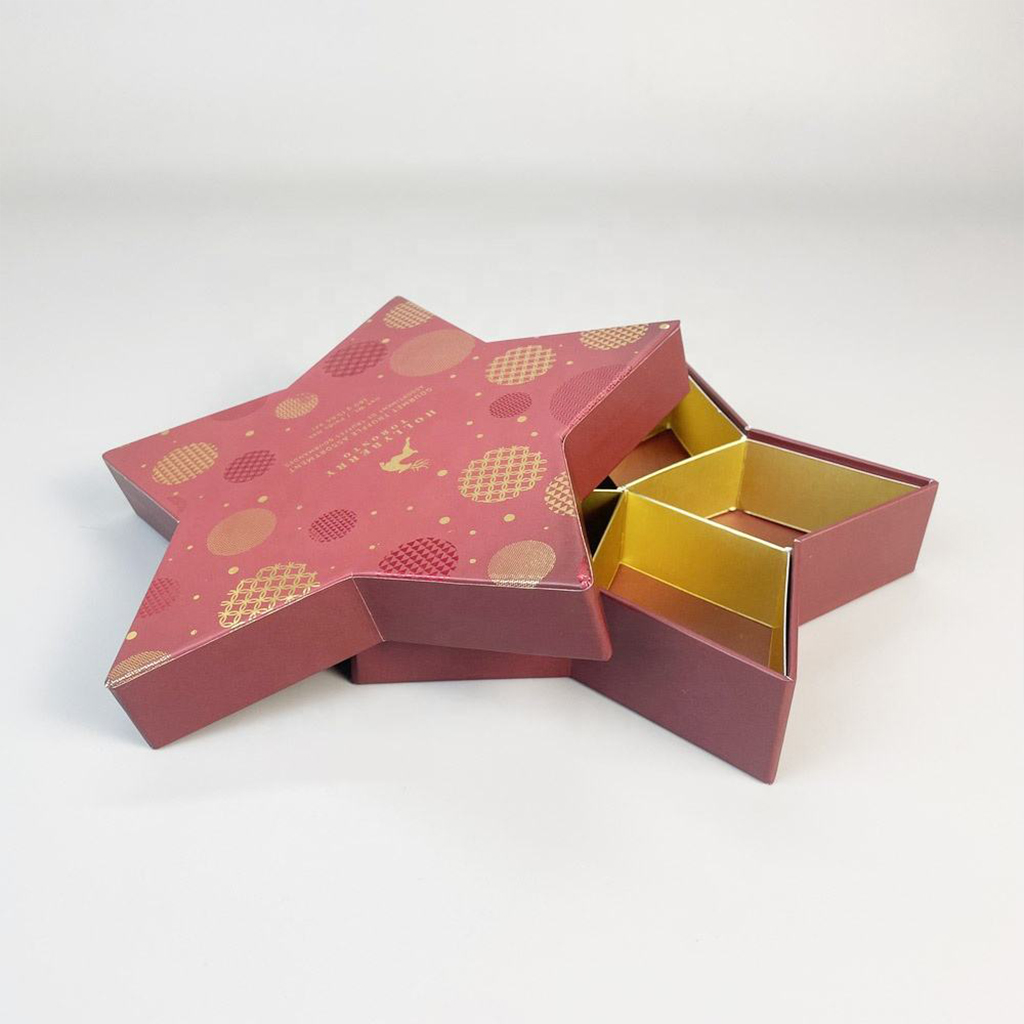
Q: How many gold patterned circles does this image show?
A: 12